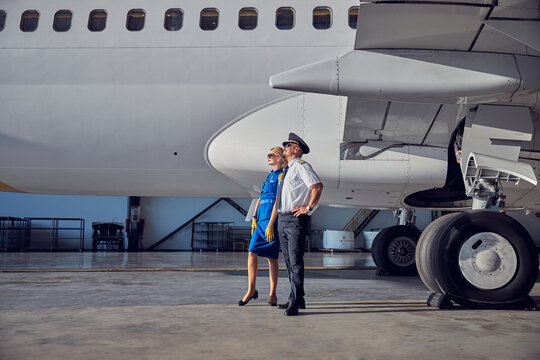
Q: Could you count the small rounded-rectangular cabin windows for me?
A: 11